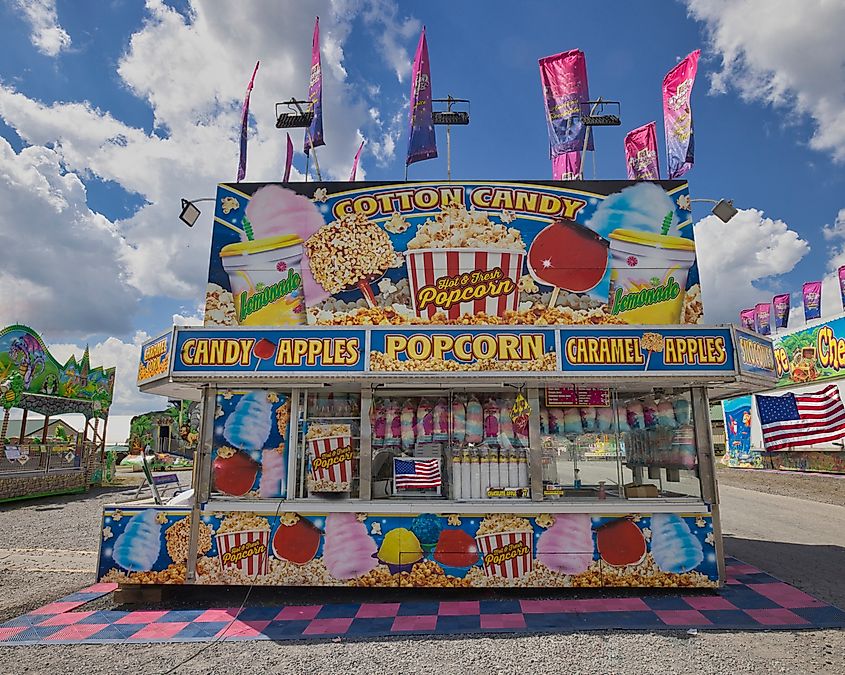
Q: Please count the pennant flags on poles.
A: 14